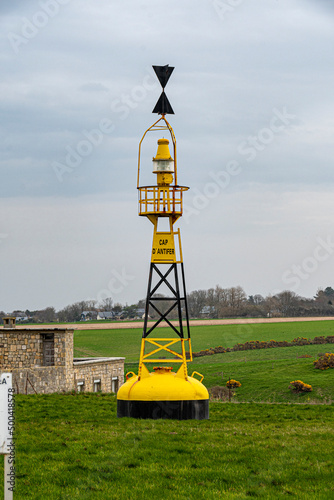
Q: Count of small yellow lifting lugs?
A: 2